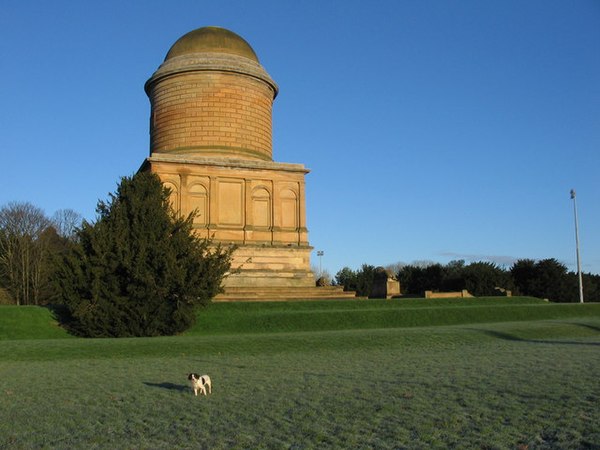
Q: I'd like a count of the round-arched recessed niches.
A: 4